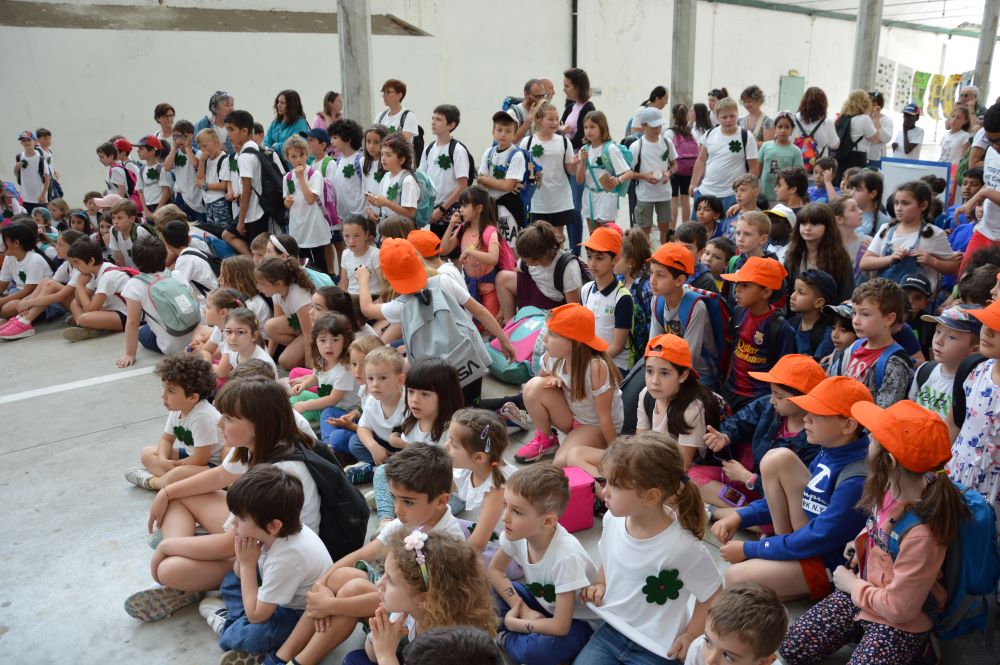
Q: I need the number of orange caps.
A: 11